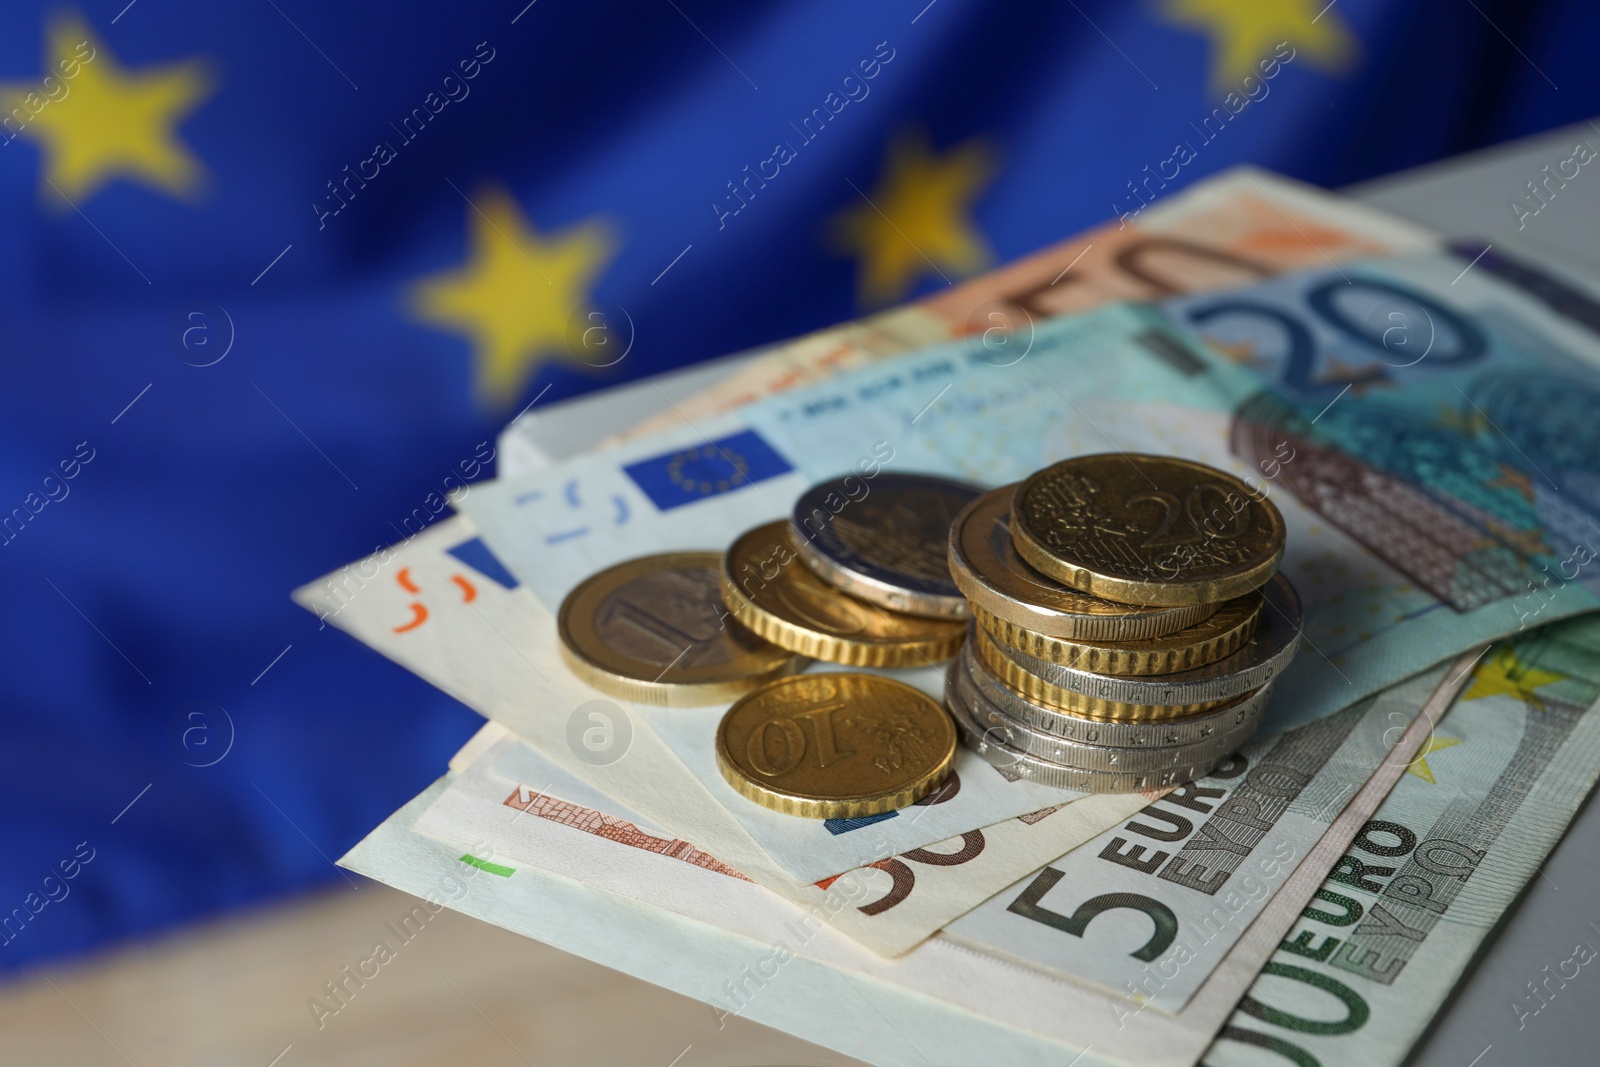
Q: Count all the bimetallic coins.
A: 7